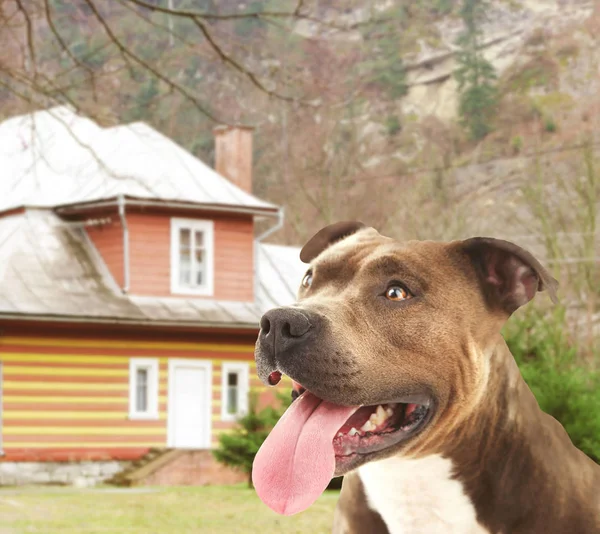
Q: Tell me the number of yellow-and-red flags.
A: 0